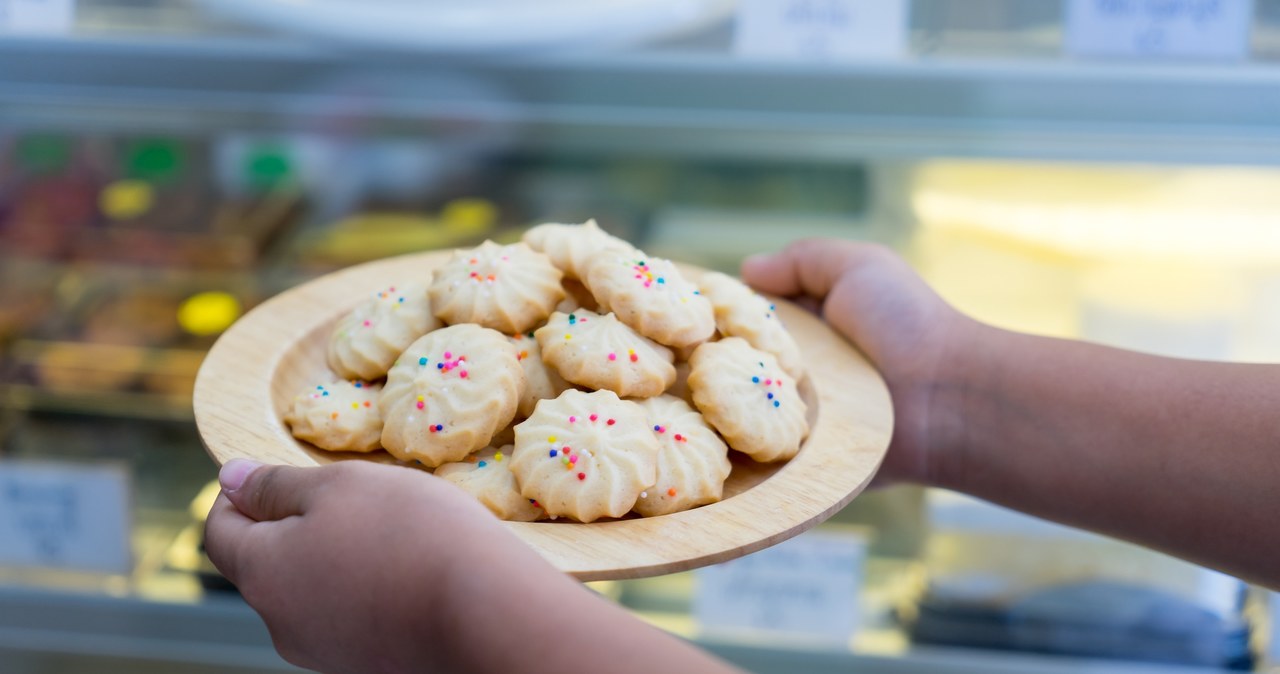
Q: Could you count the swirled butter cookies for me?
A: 13